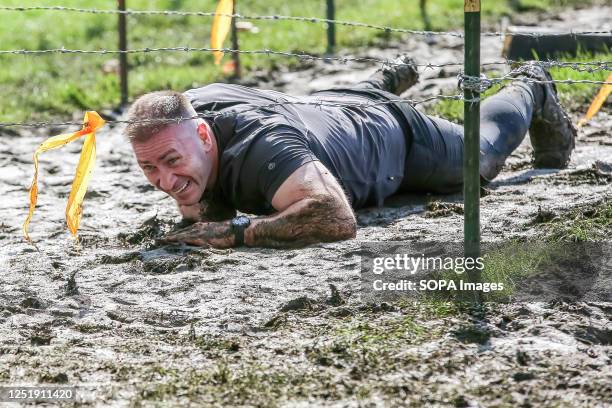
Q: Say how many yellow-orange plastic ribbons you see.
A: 3